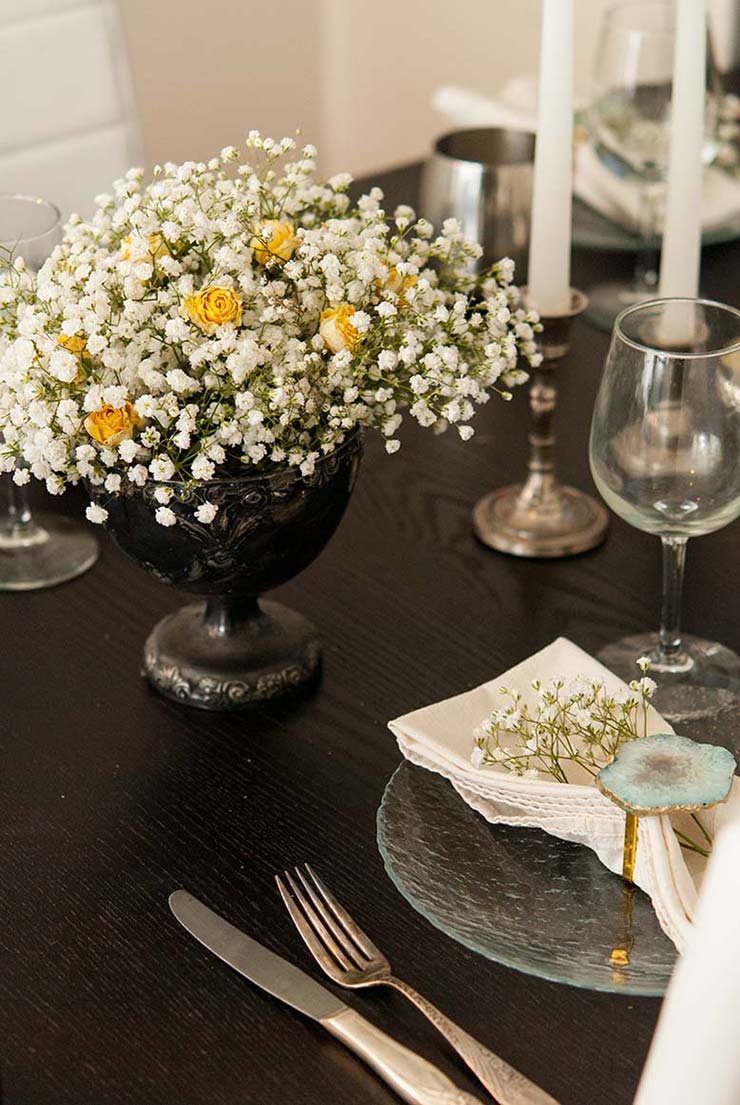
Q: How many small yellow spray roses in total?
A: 7